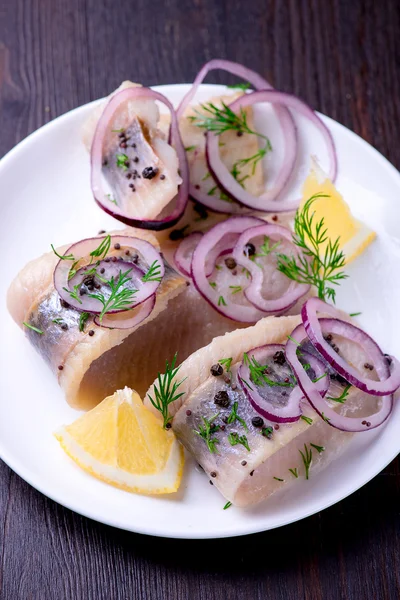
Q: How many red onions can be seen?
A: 11